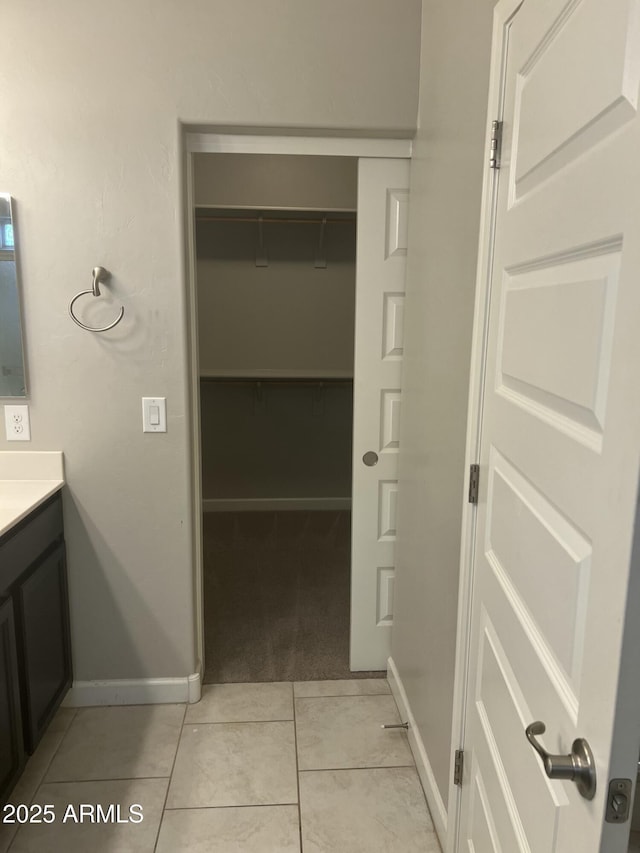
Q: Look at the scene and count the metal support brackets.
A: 4